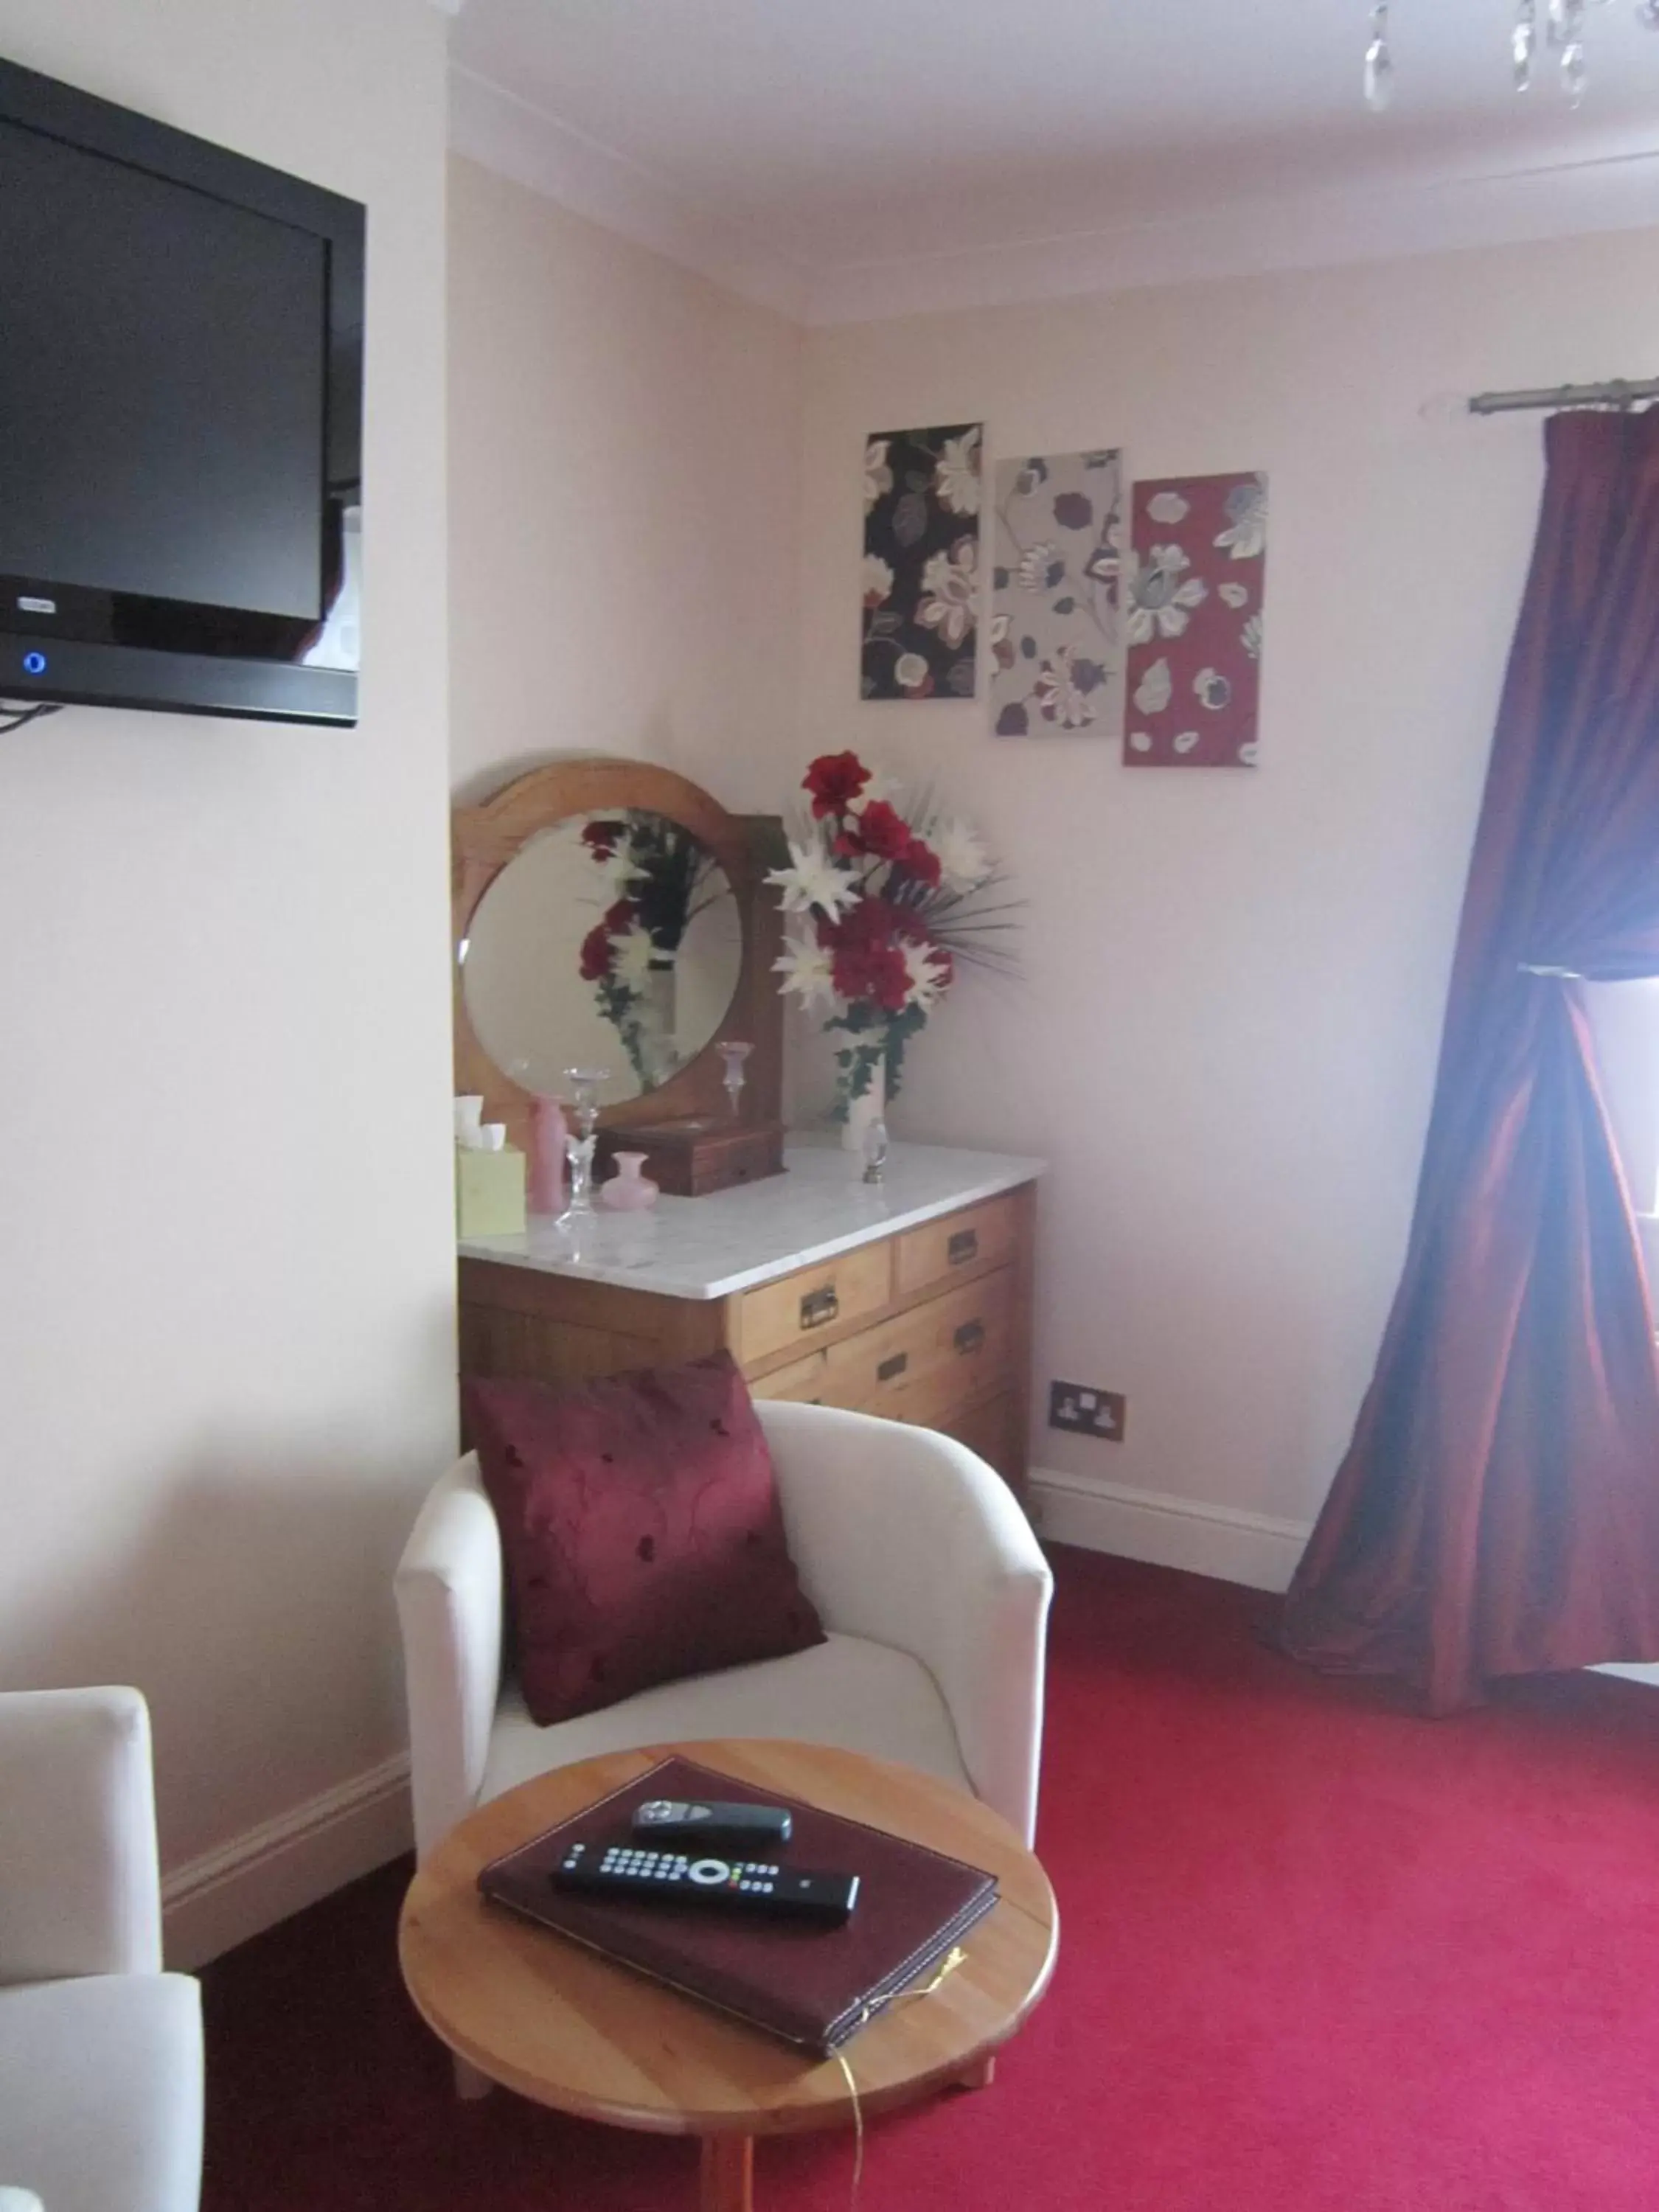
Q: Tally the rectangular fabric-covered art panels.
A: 3